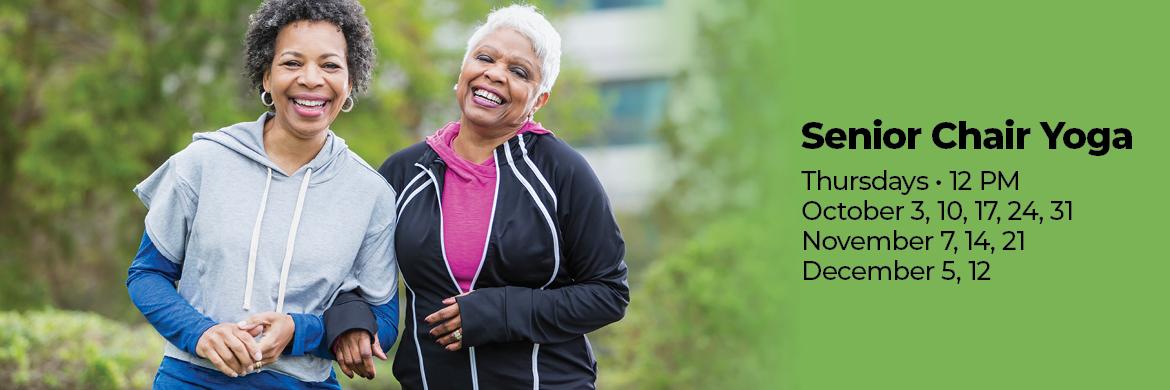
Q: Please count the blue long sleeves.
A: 2